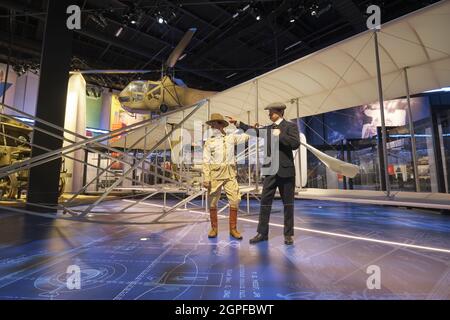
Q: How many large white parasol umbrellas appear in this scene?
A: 0